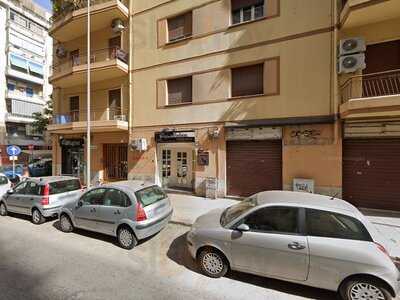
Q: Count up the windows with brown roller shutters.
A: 4